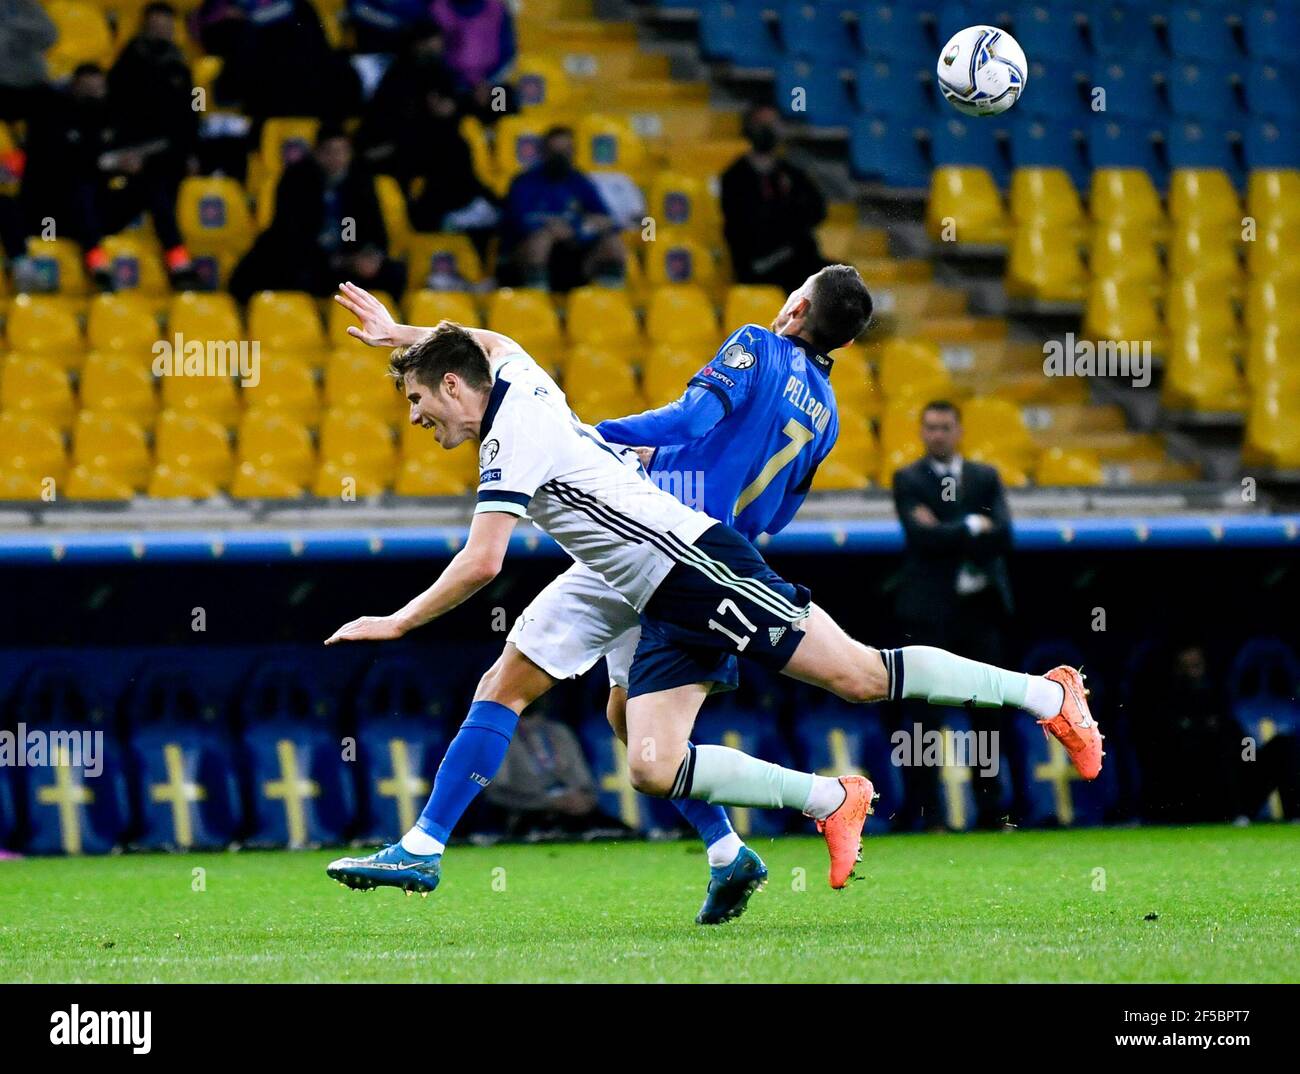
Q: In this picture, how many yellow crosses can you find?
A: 10